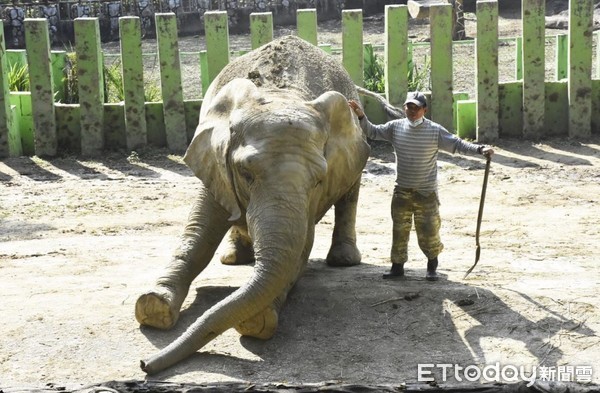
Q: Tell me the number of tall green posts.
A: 14